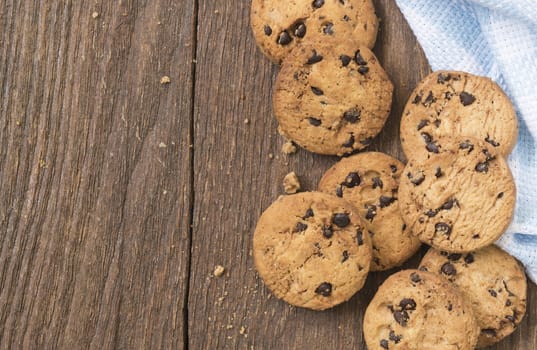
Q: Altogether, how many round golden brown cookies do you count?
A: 8